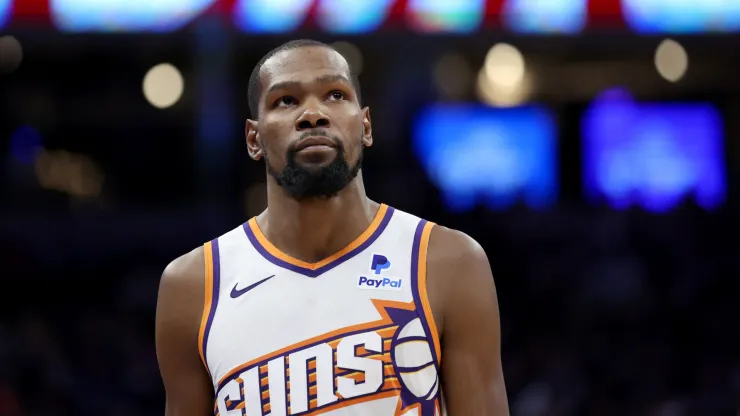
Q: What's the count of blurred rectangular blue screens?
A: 2